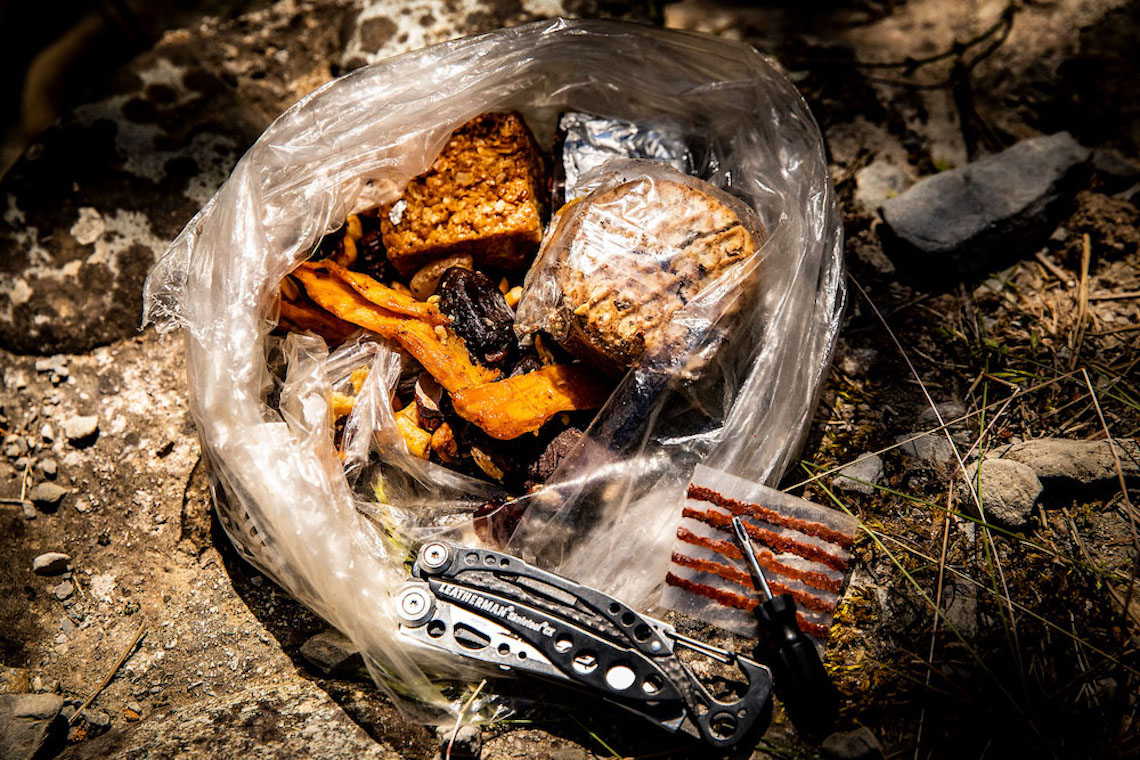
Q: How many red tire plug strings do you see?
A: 5